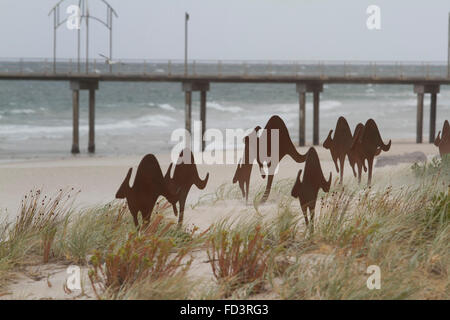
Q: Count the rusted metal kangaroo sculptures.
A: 9